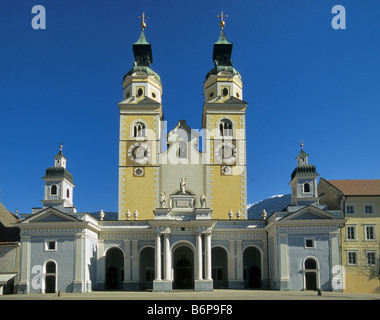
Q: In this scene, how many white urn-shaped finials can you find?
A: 6